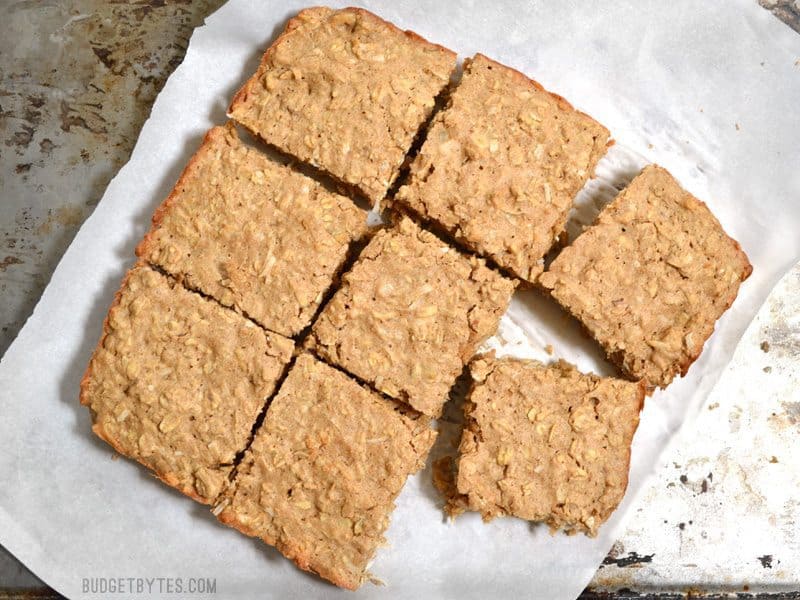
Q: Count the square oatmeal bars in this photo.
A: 8